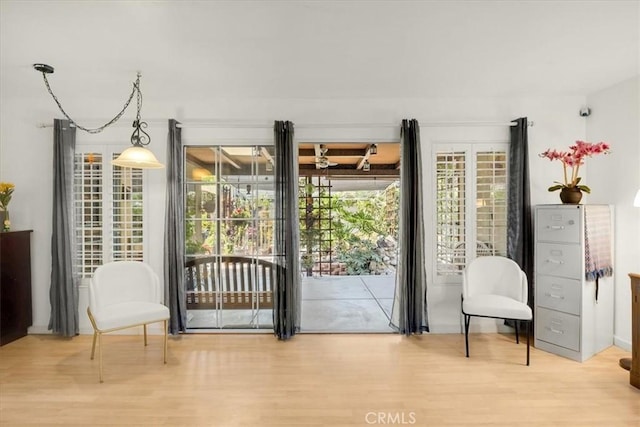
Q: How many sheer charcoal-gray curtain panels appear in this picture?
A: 5